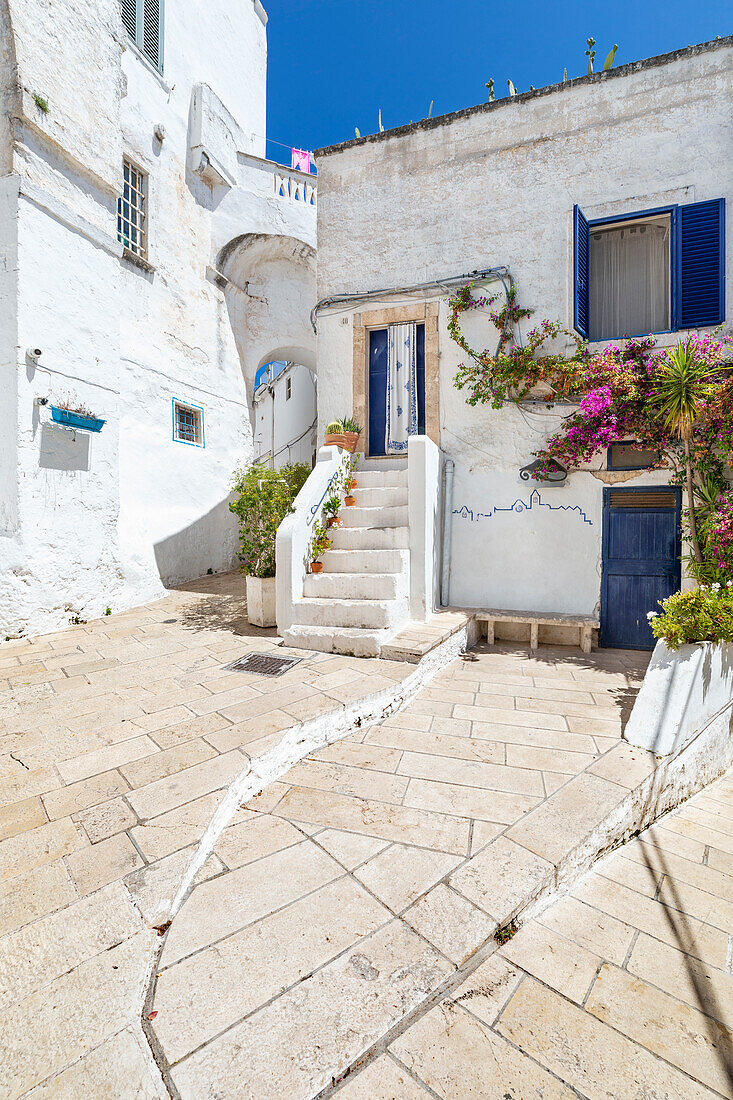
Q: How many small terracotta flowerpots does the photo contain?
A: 5